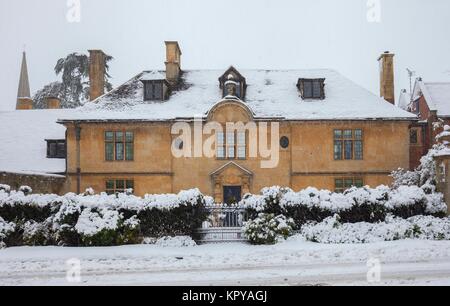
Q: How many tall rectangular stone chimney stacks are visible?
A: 3